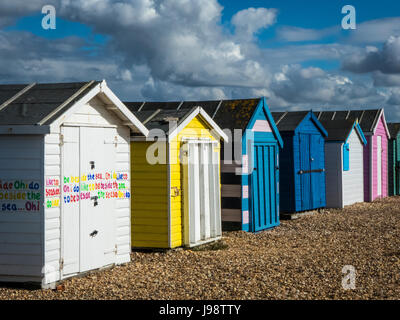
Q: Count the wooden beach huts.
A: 7